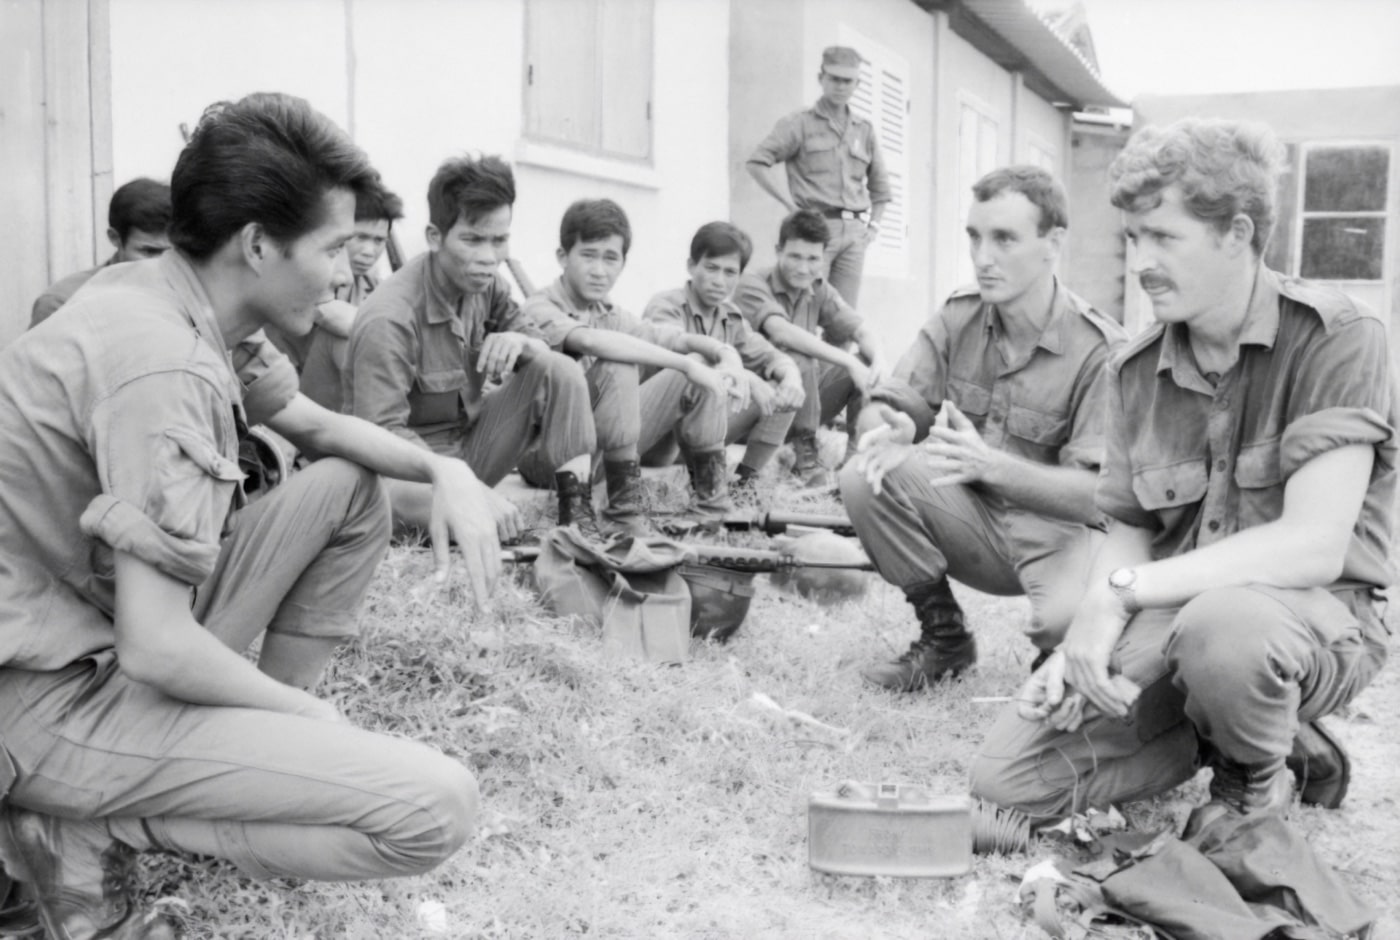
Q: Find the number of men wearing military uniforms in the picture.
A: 10